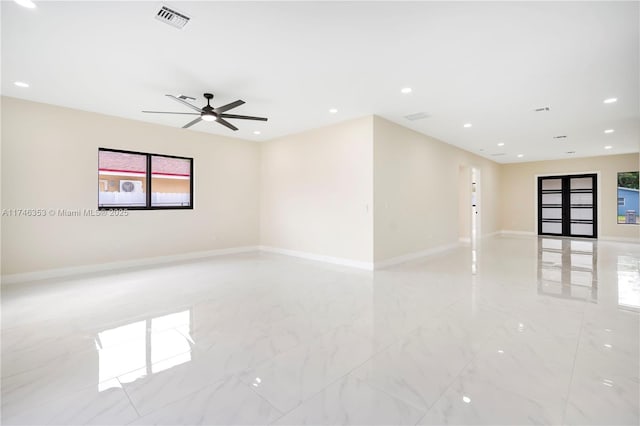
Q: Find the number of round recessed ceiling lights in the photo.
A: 11